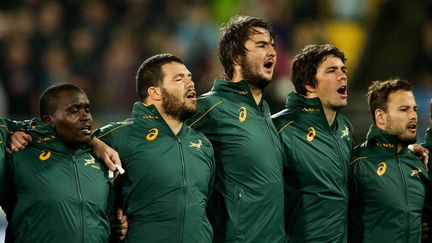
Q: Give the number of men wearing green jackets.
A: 5